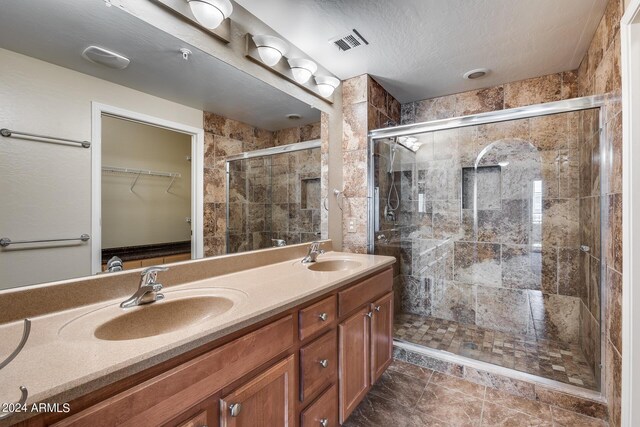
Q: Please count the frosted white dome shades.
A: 4